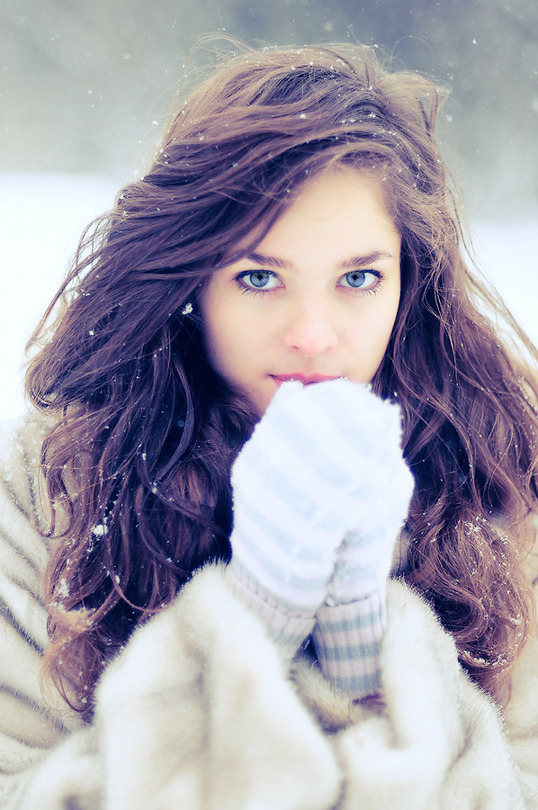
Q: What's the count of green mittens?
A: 0